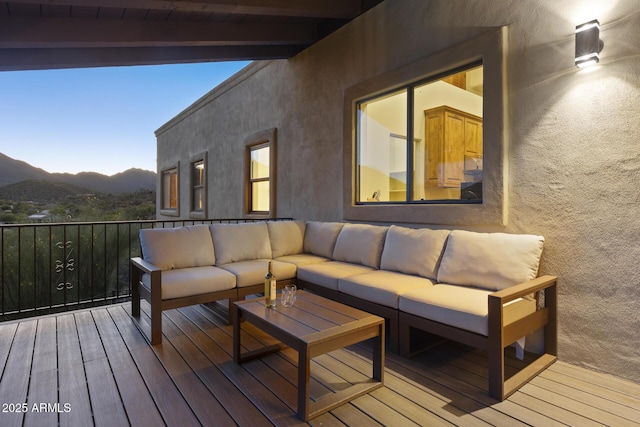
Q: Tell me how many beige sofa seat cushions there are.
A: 6